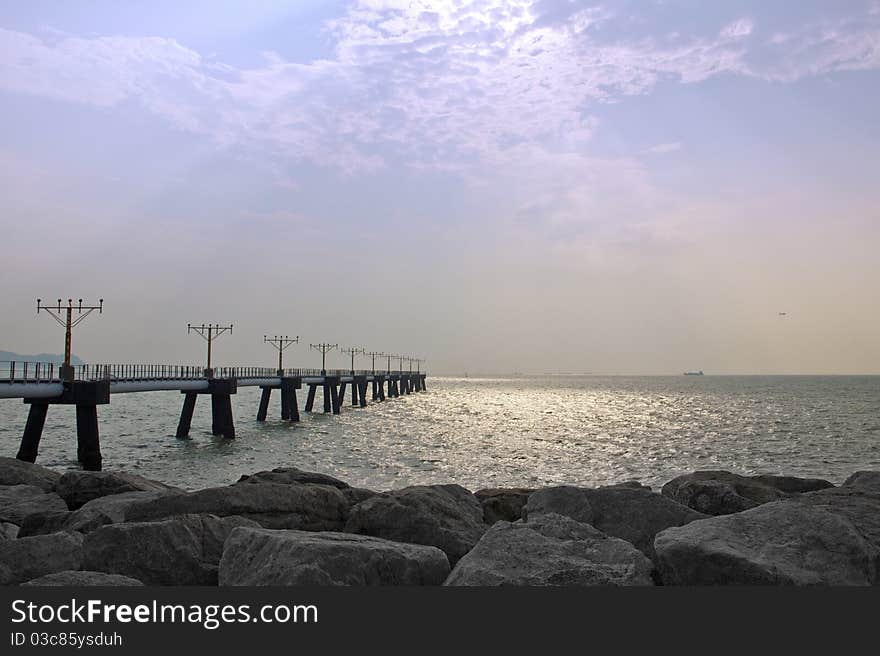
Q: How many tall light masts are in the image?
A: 10